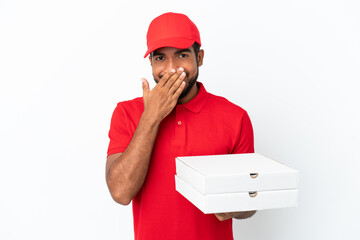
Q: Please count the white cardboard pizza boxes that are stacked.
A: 2